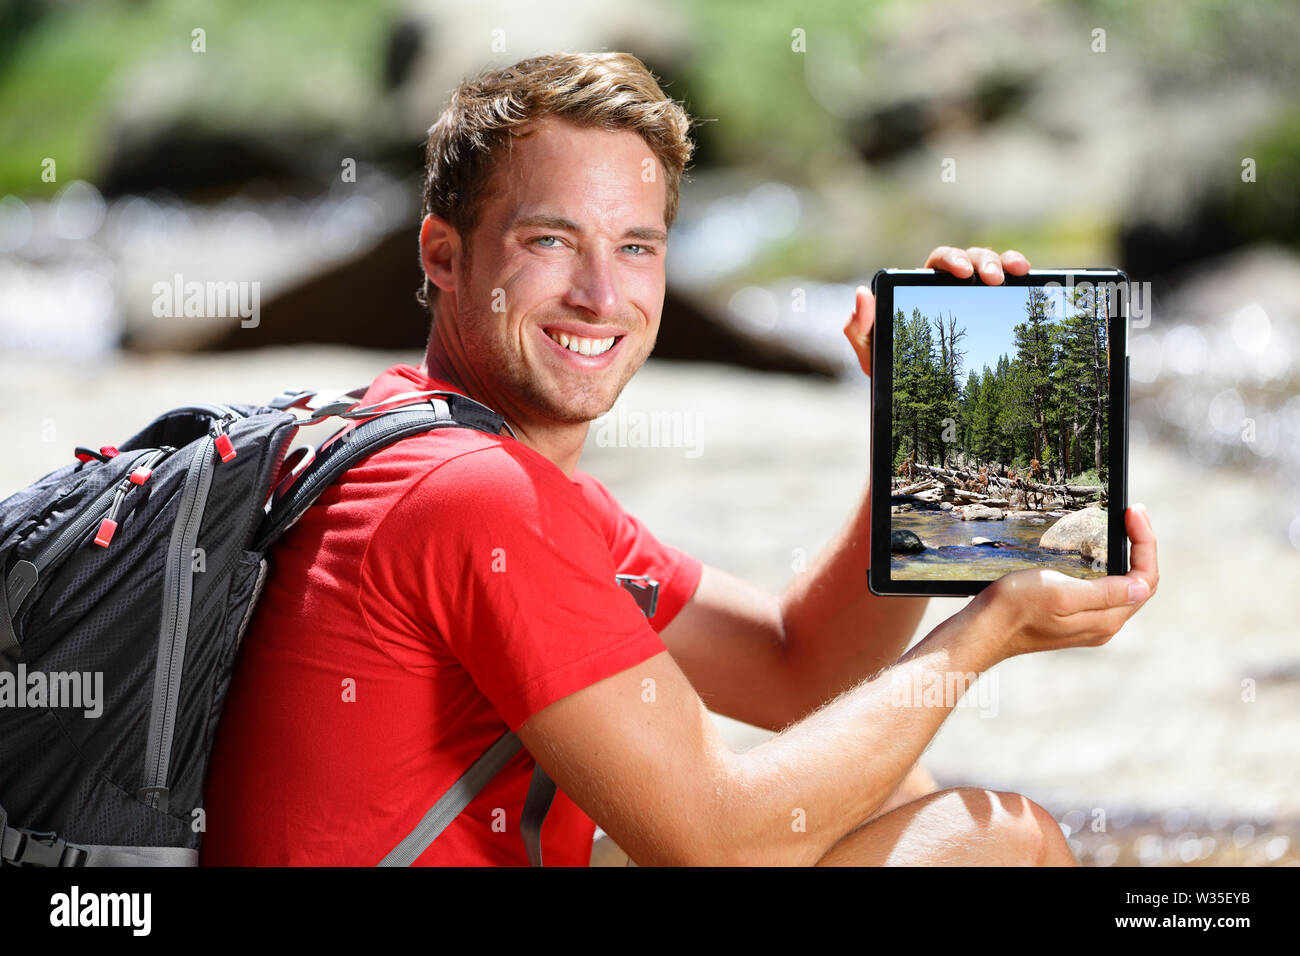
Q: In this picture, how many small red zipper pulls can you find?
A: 3